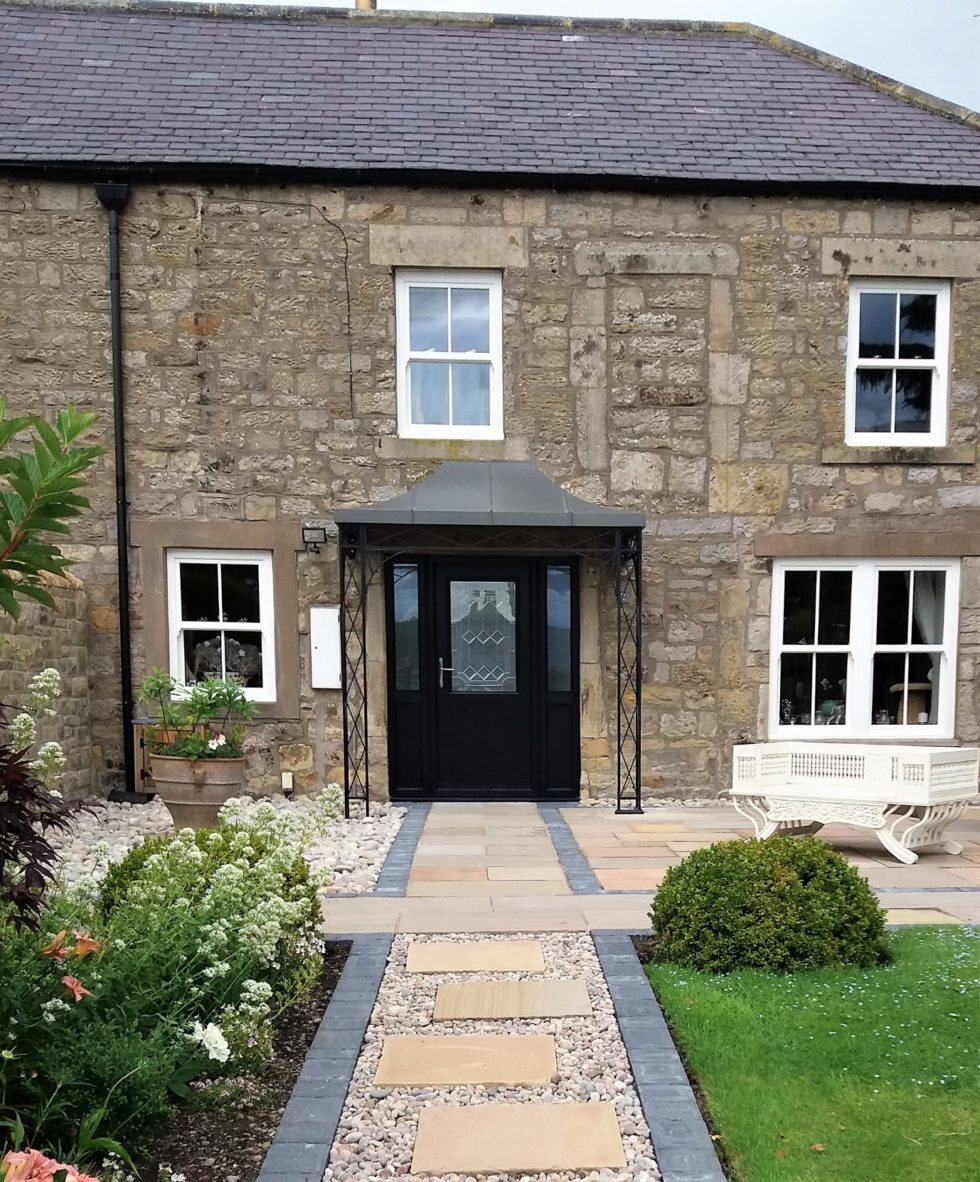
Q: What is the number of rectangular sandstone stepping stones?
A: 4